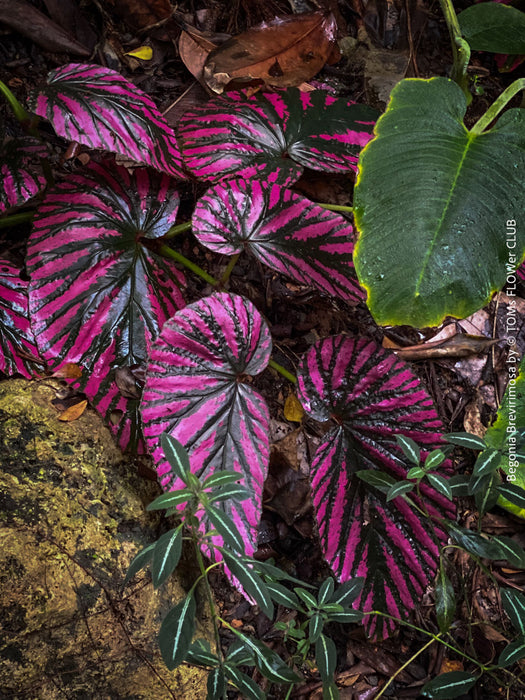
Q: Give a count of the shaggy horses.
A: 0